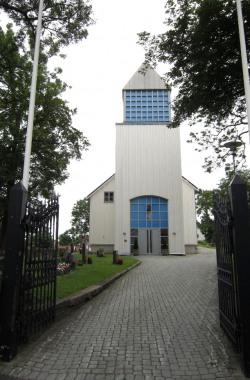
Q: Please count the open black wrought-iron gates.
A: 2